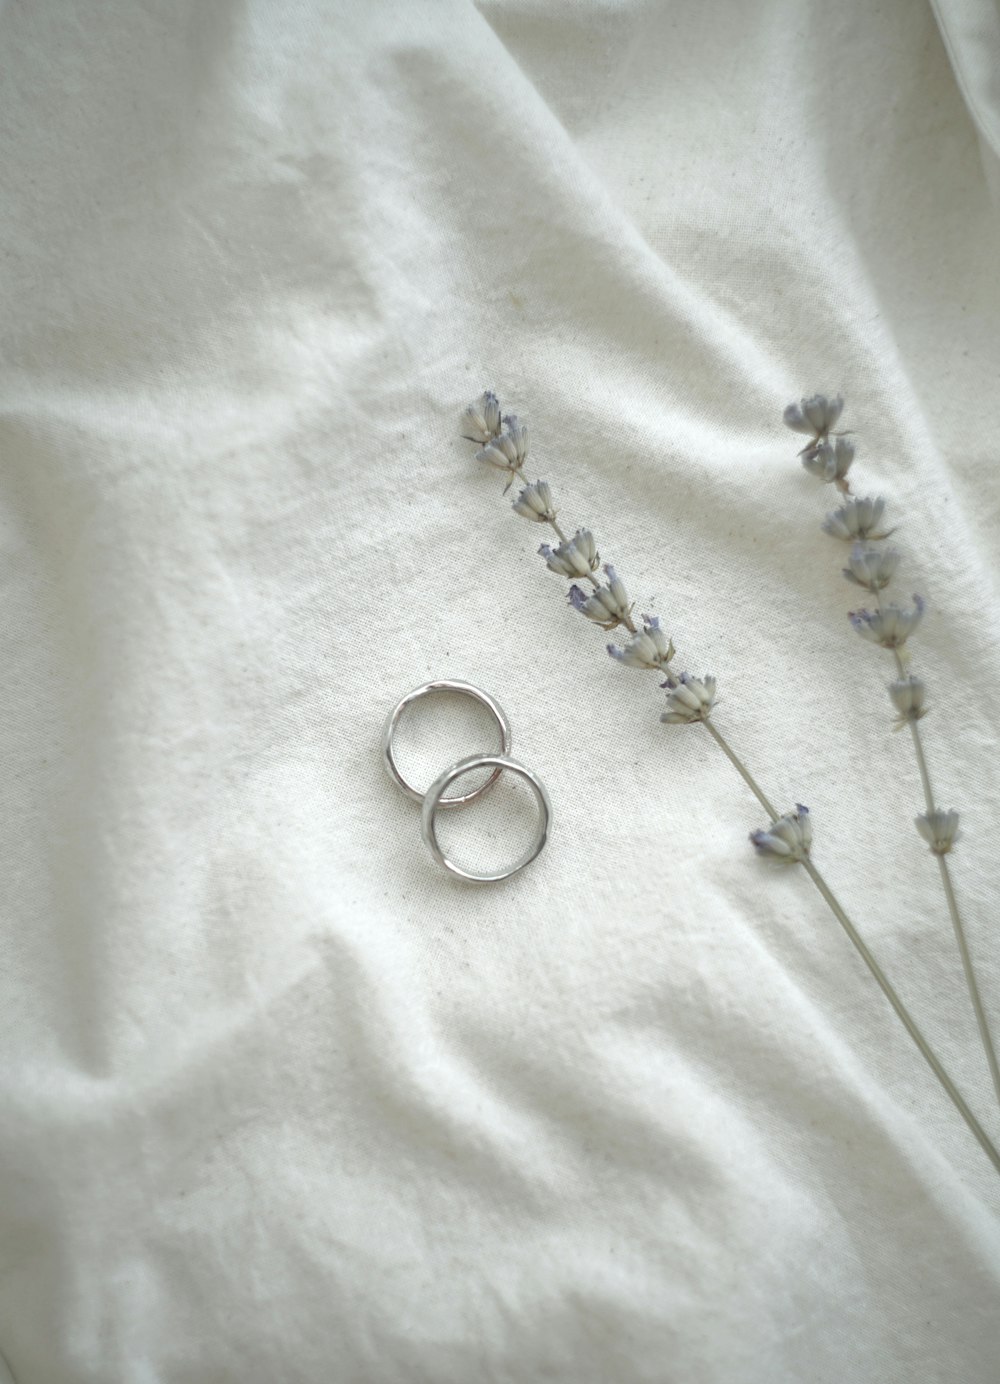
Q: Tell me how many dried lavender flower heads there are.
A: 15